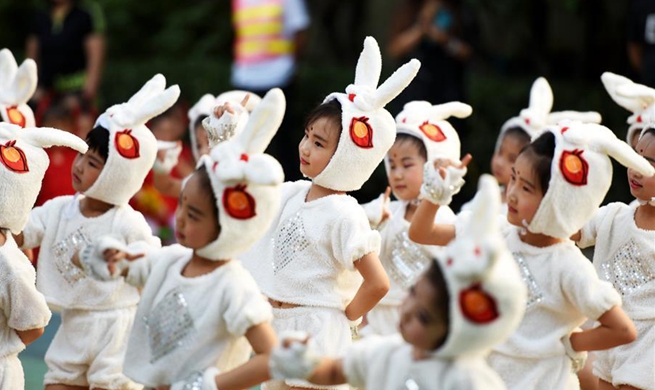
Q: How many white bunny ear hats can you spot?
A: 11